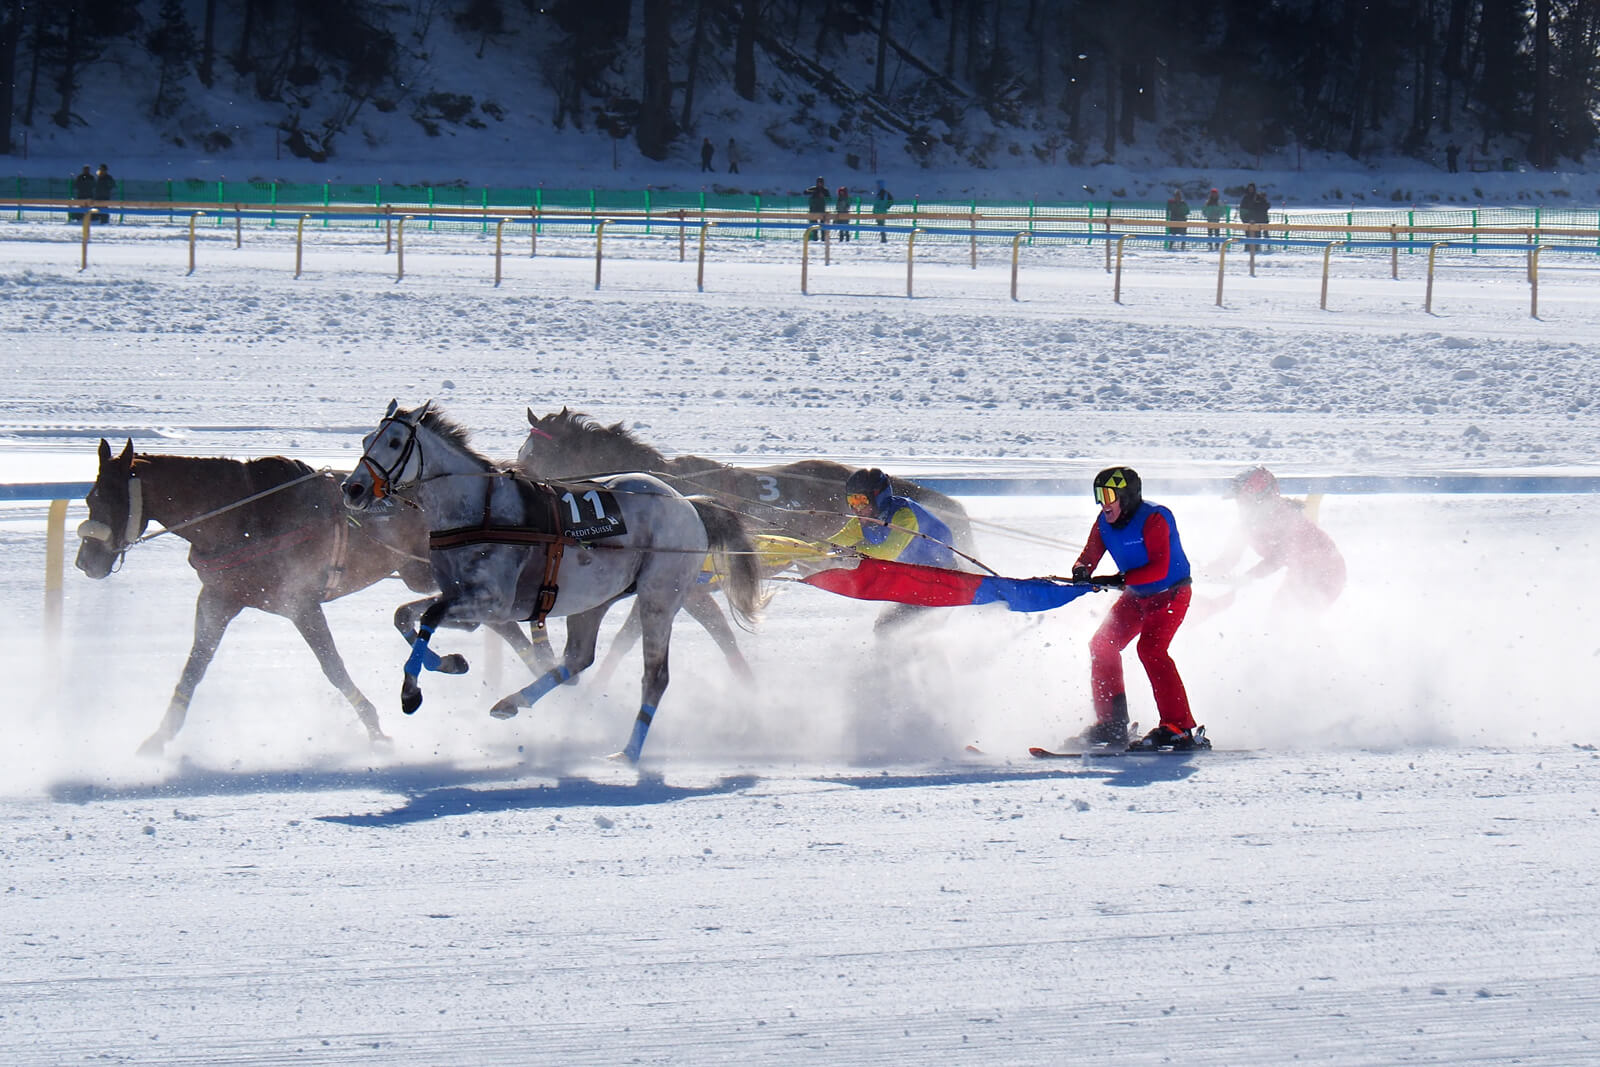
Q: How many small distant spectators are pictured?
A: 12